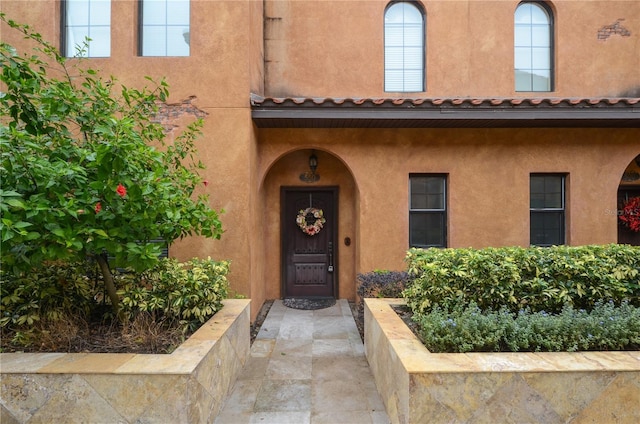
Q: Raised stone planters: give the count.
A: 2